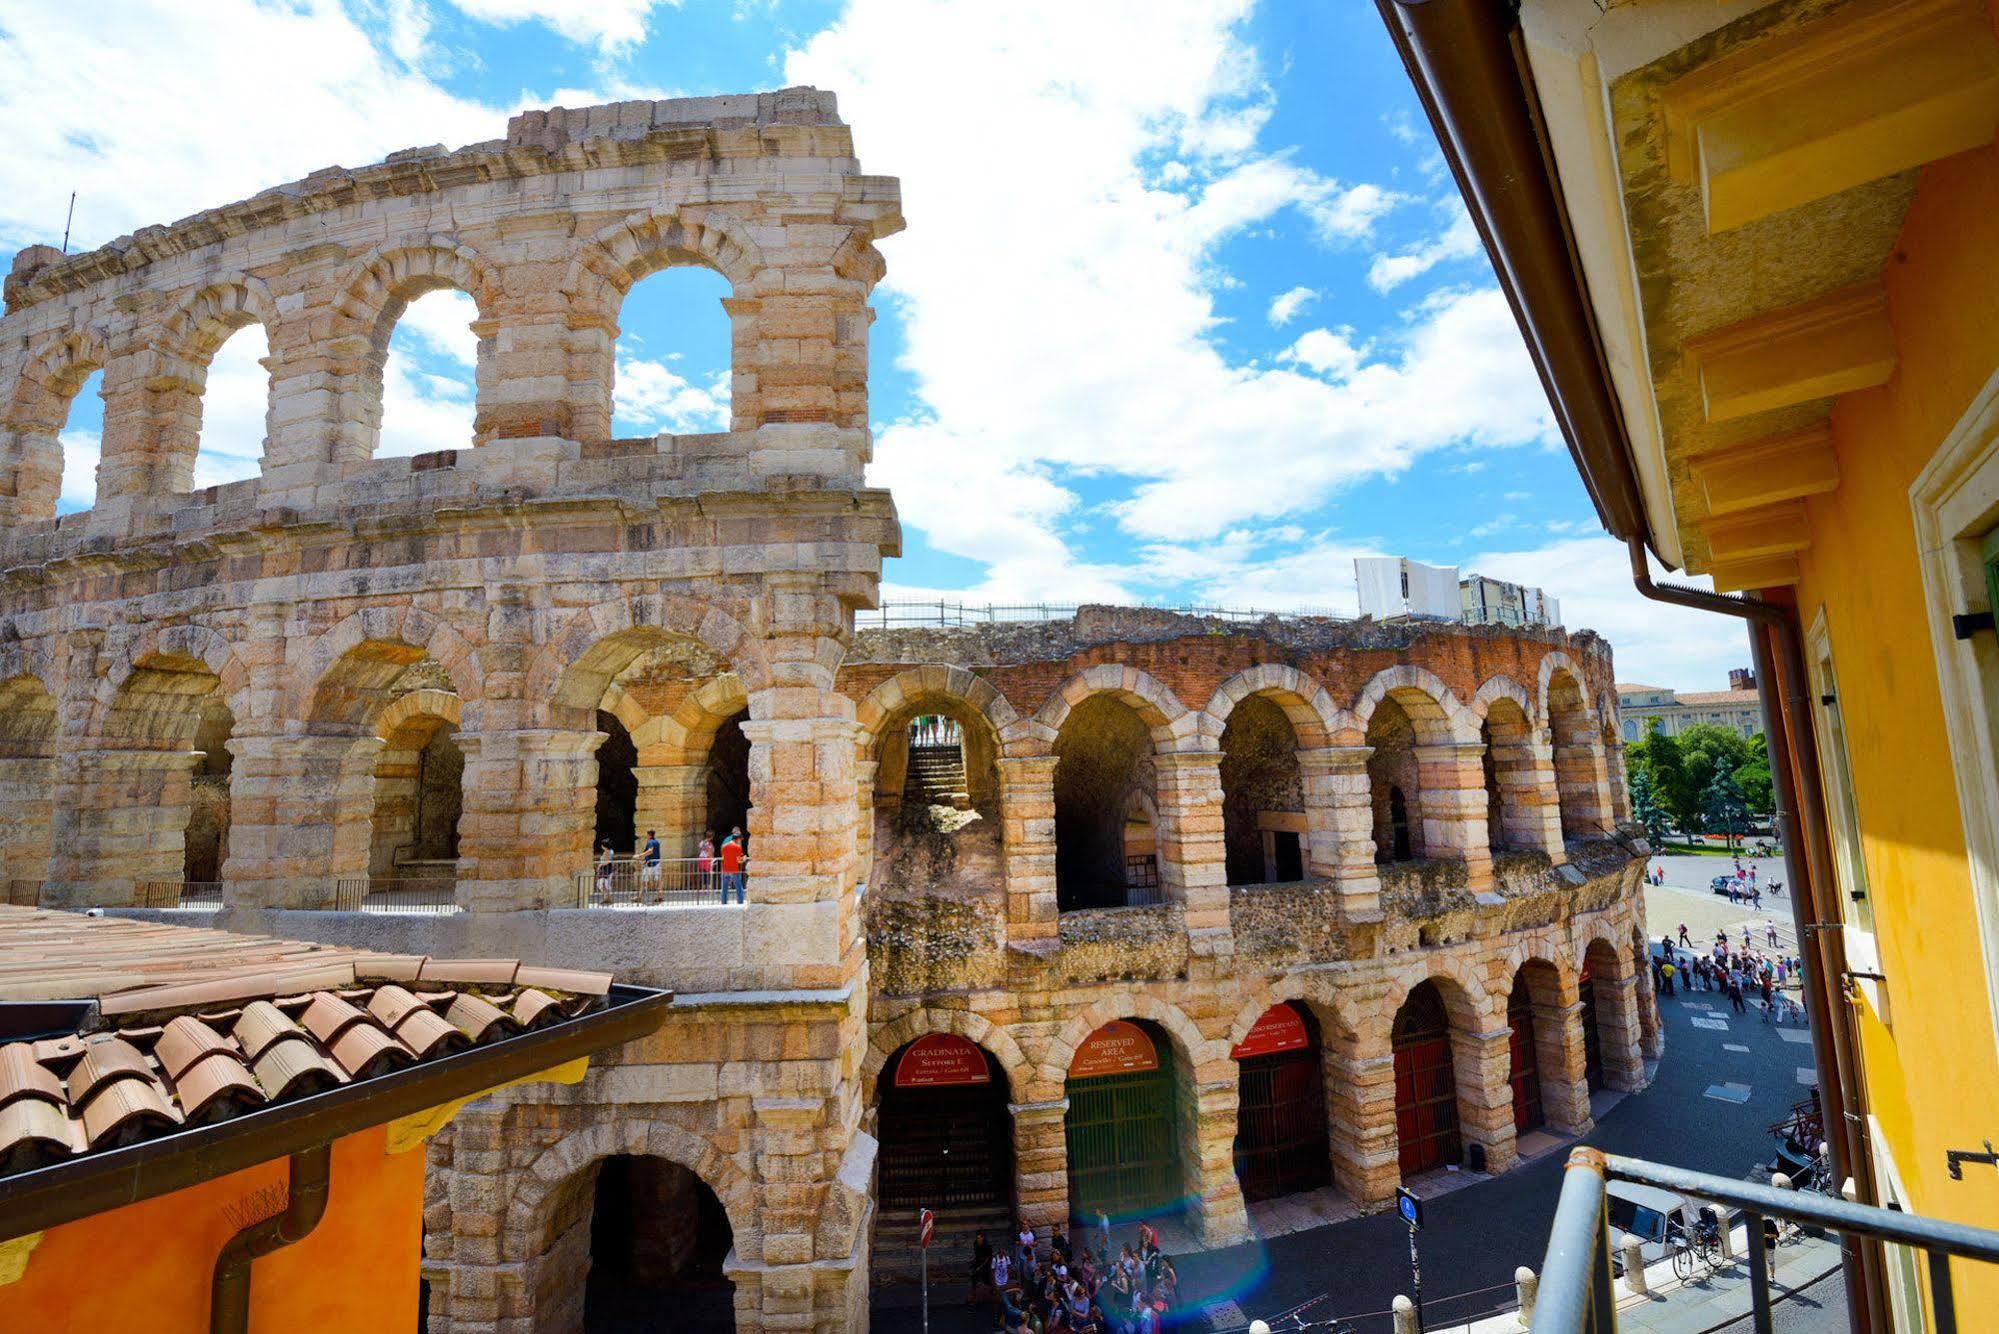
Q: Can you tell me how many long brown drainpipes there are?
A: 2